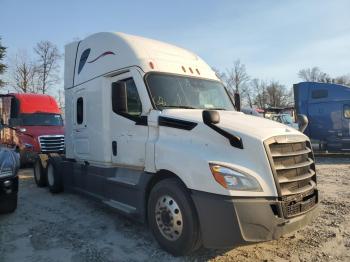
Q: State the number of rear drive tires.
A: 2